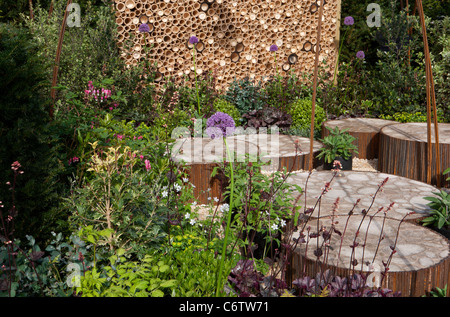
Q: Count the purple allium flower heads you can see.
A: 6